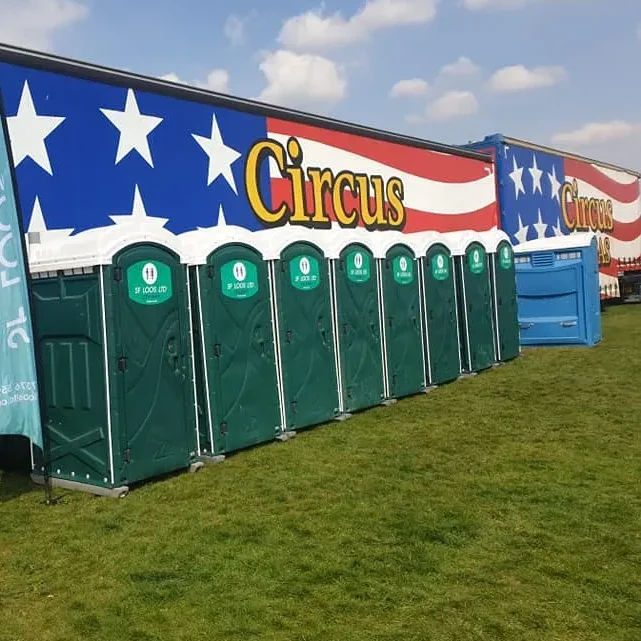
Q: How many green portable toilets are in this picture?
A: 8